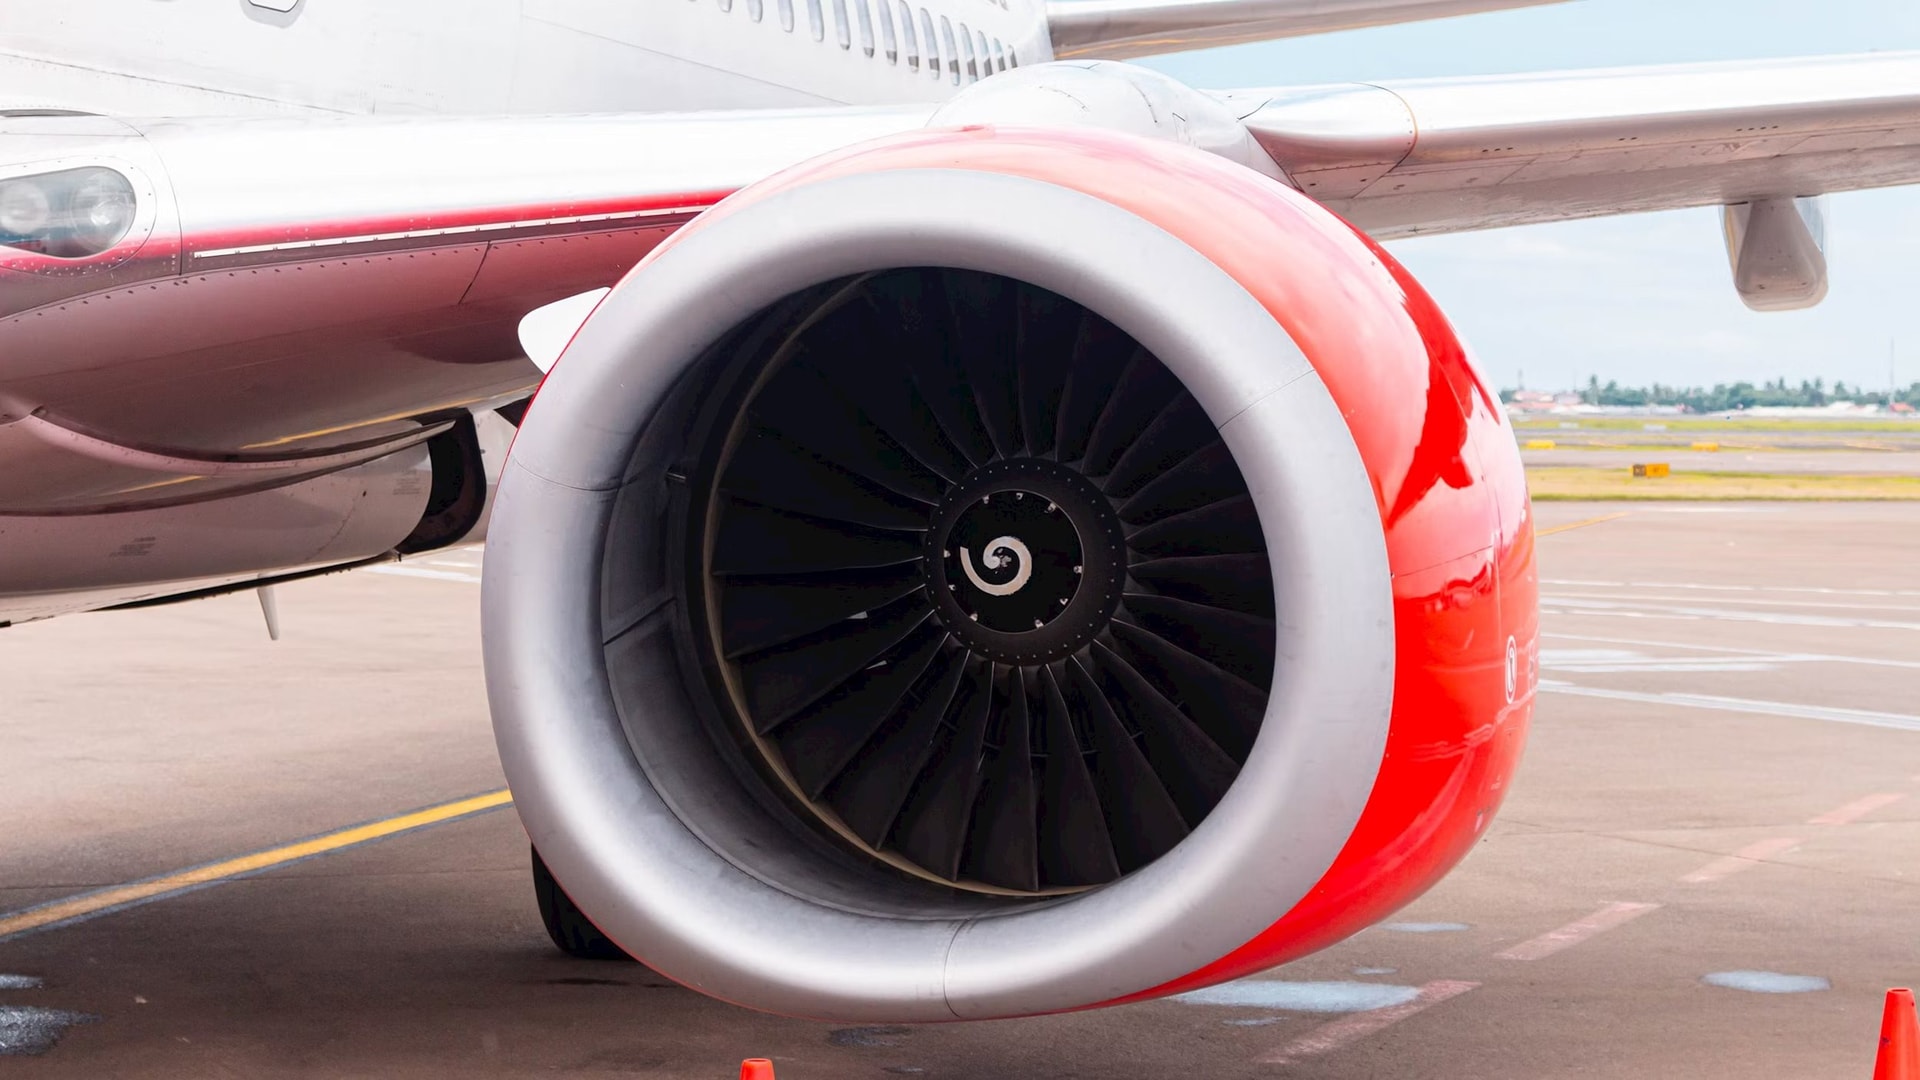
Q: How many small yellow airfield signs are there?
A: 3